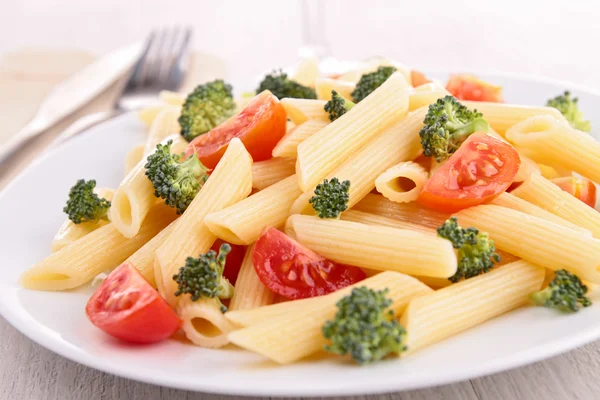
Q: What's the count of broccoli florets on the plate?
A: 13